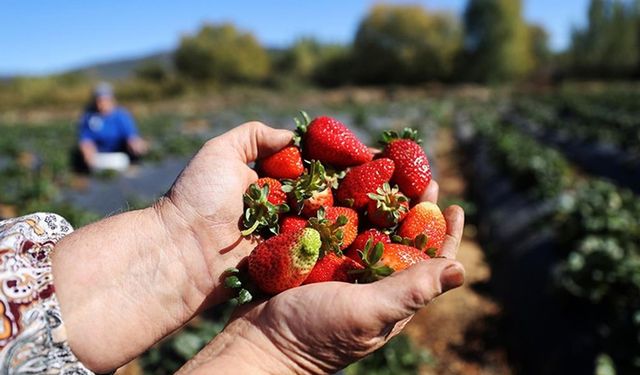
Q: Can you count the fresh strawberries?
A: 14